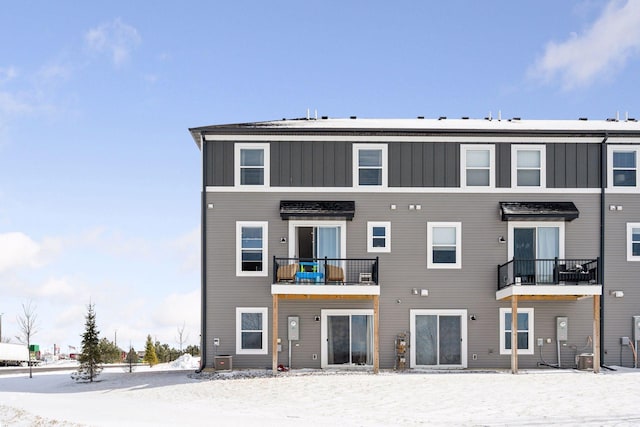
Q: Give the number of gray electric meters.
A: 3